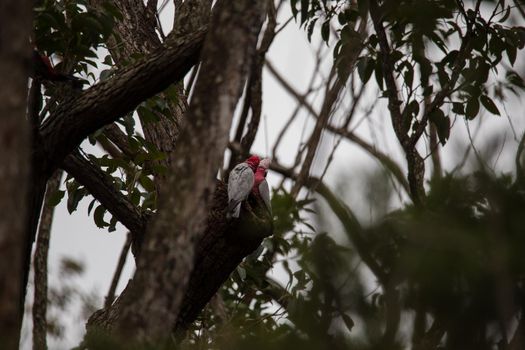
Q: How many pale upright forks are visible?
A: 0